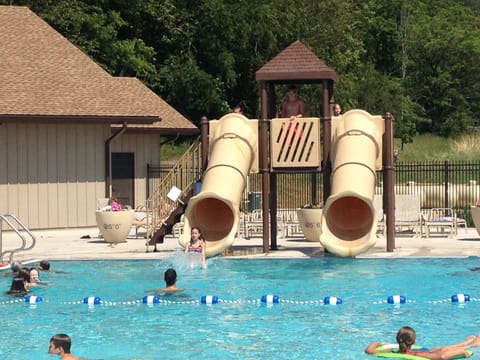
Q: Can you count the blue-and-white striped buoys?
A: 8